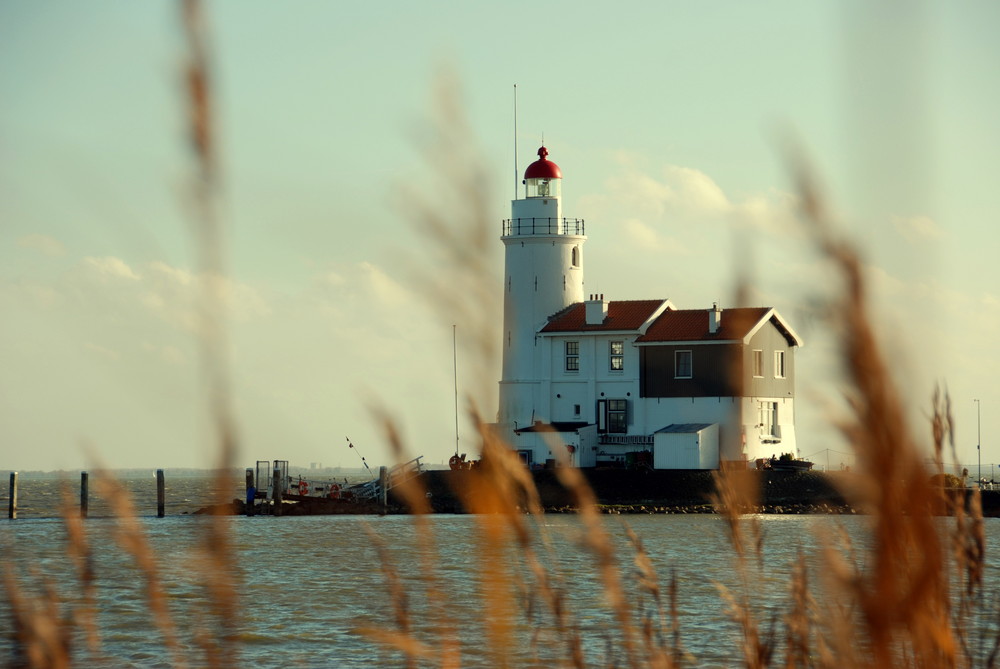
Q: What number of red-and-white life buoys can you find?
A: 2